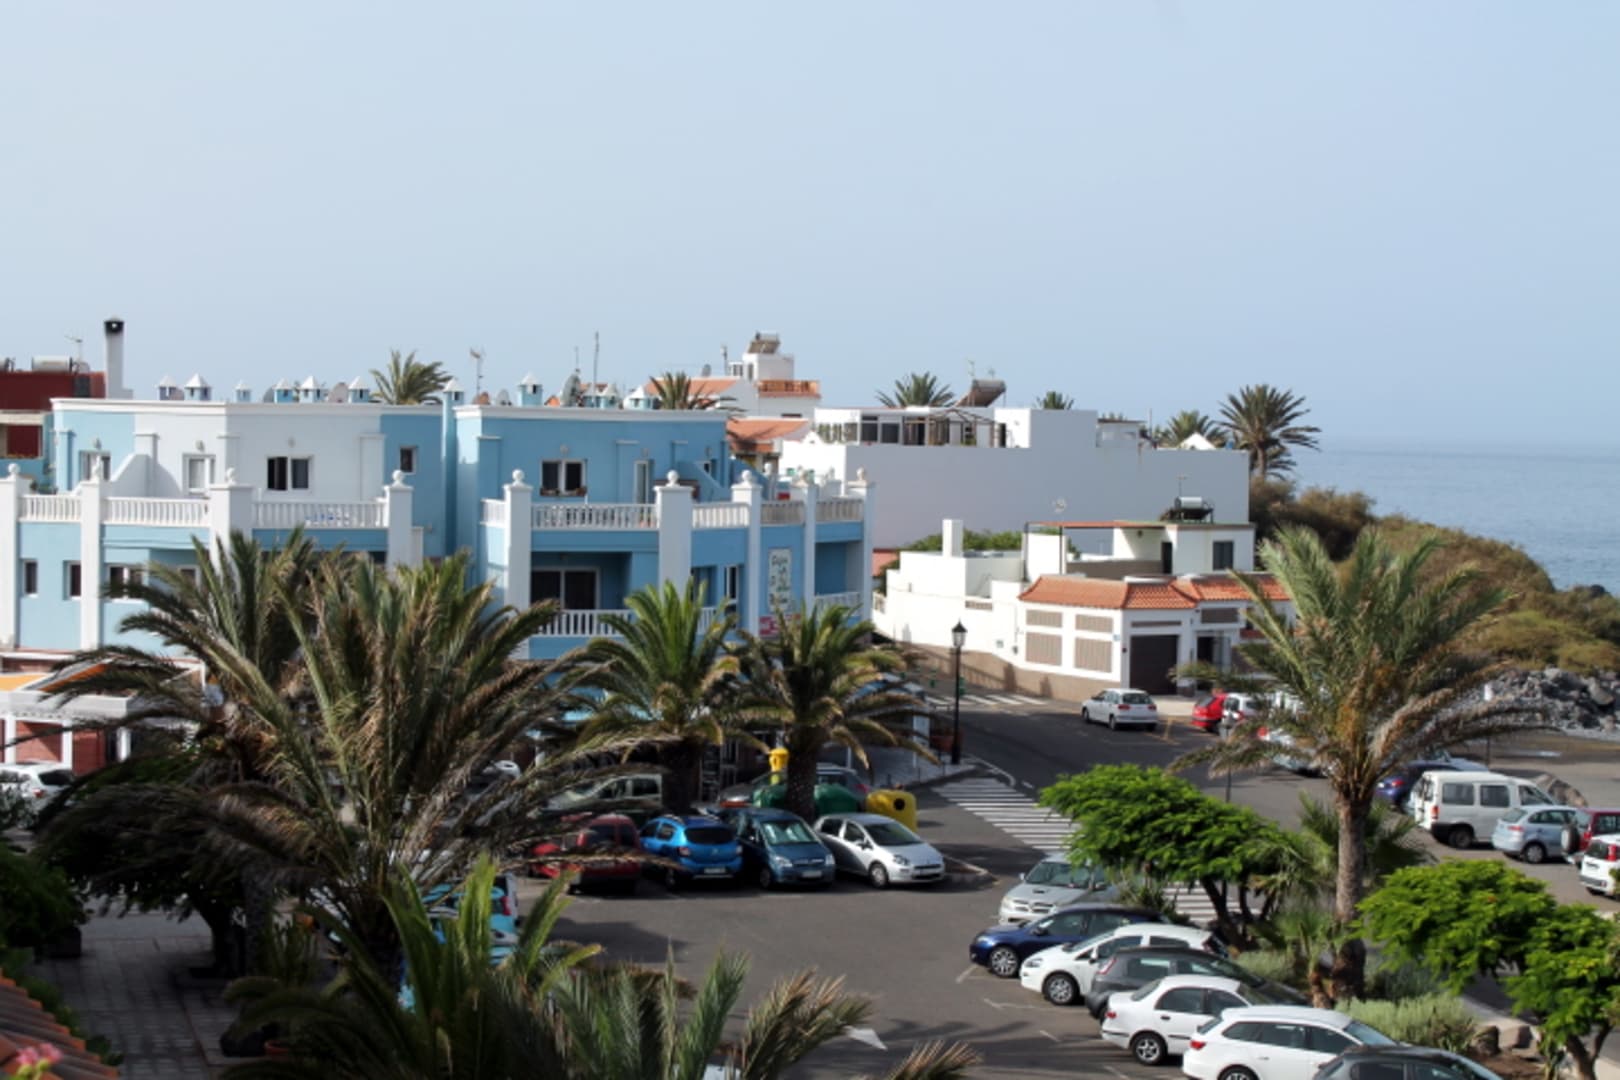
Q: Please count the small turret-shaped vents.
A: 11